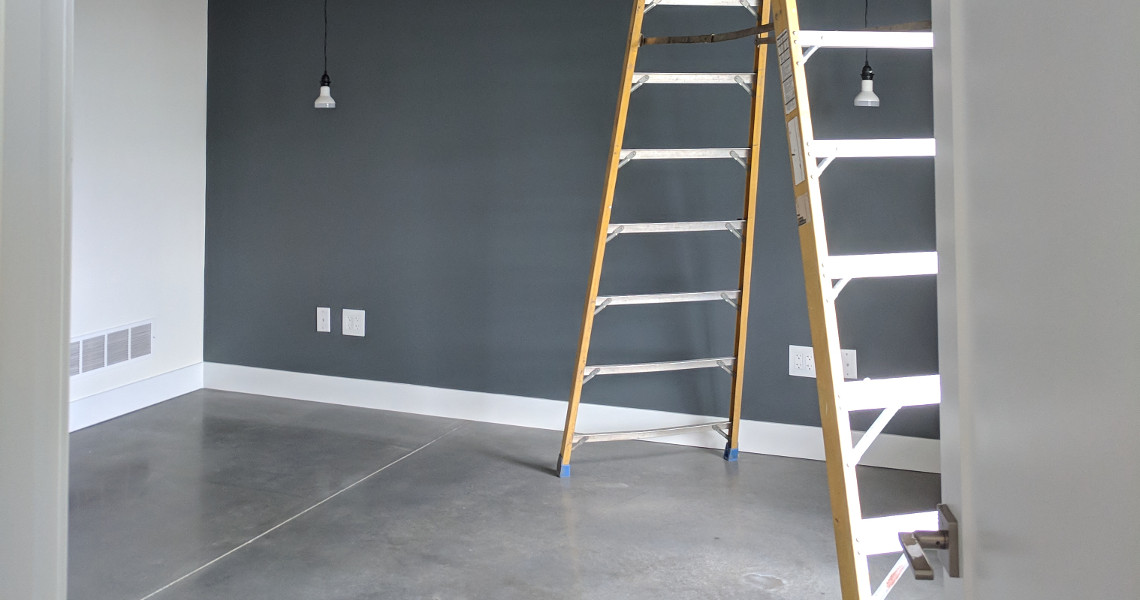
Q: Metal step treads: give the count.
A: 12